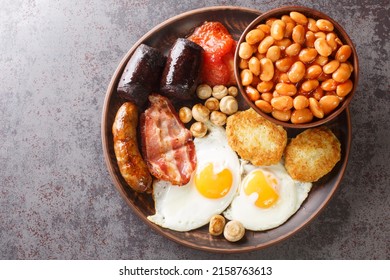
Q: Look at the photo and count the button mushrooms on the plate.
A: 11